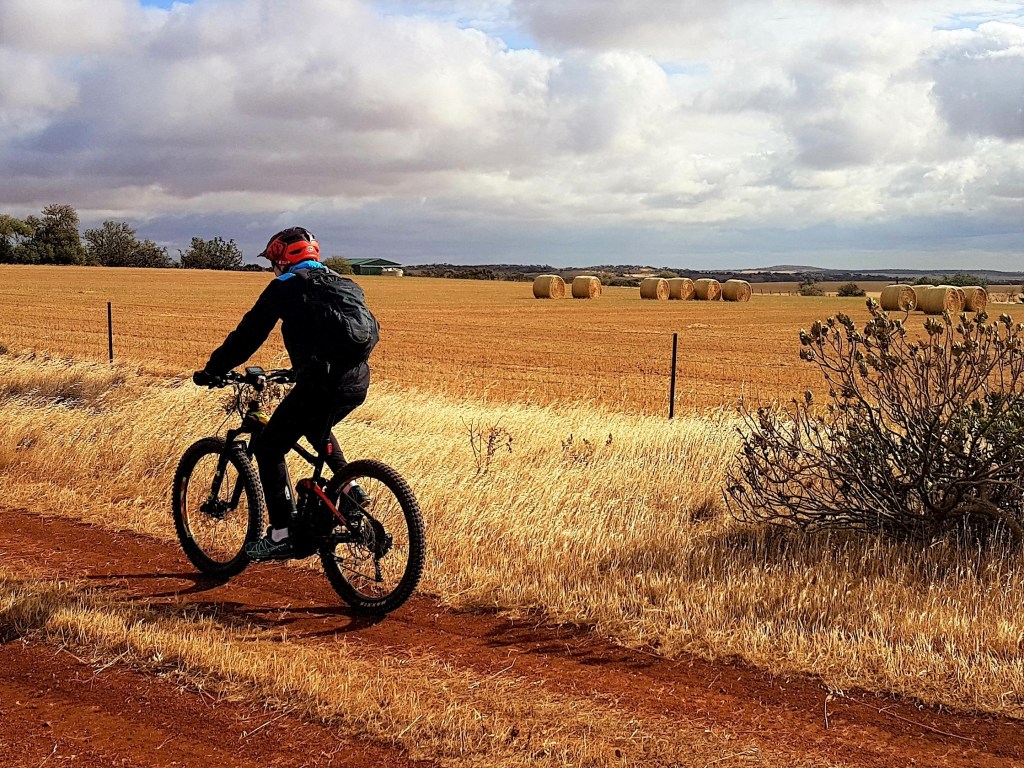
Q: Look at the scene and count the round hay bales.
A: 11